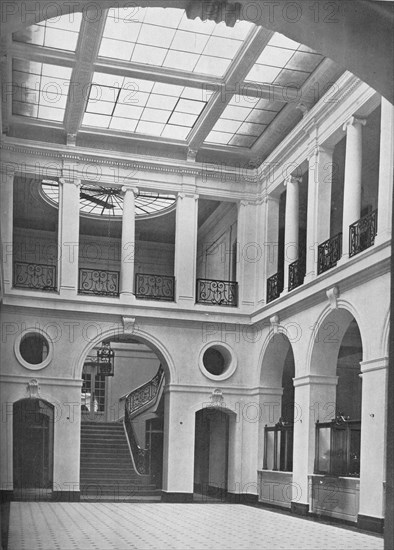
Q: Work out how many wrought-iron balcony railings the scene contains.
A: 8